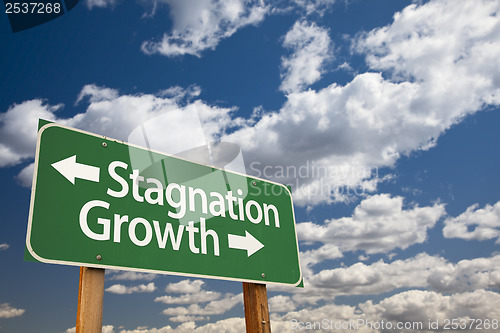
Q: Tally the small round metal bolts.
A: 4